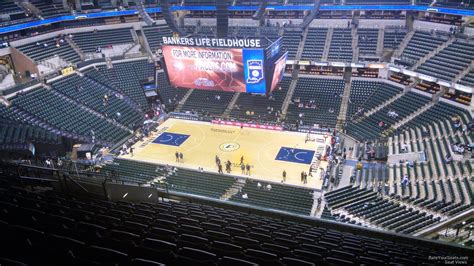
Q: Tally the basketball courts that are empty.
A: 0